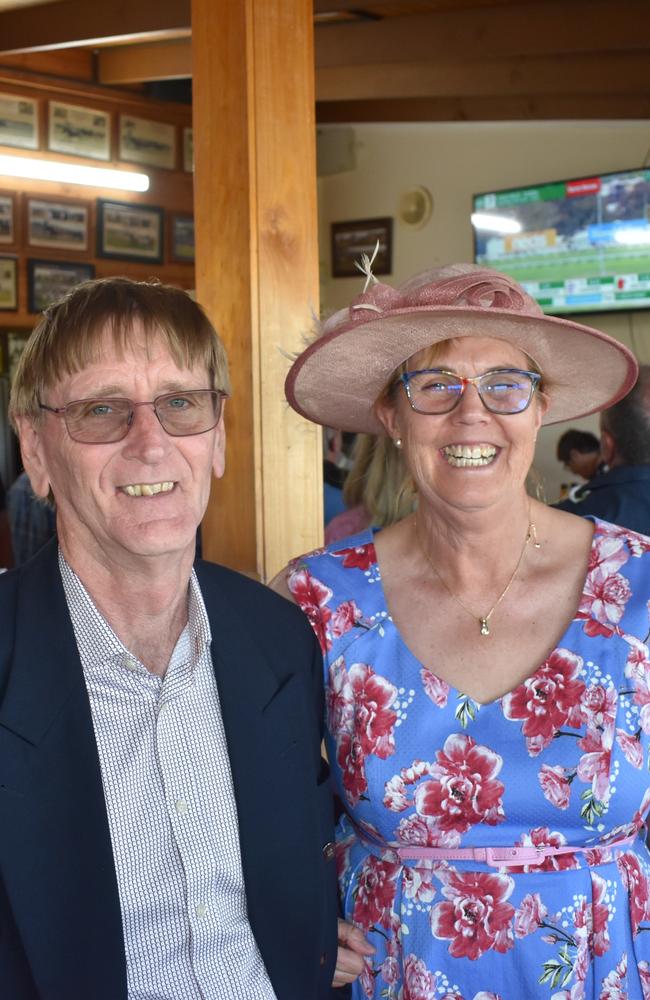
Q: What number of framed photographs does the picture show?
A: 11